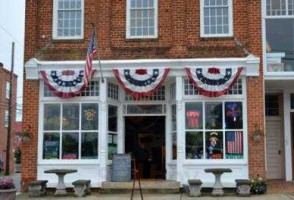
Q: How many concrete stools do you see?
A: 4